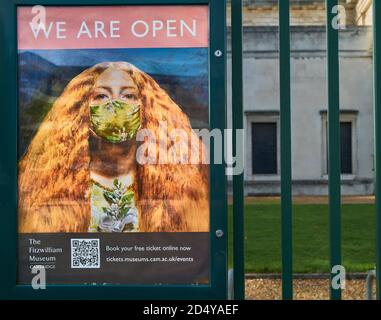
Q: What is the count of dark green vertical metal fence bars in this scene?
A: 4